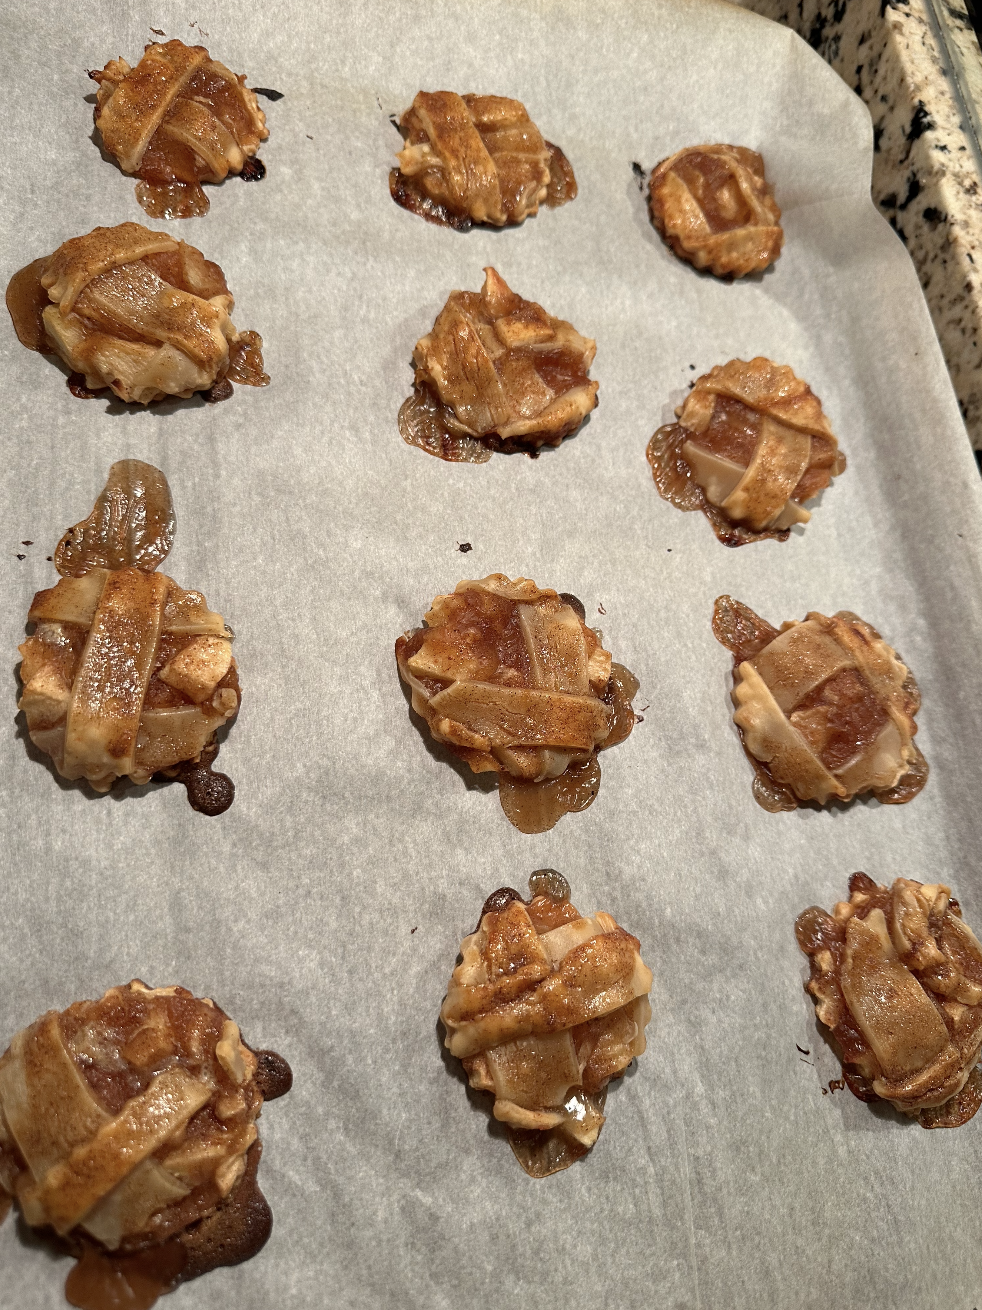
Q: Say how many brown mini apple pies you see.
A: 12